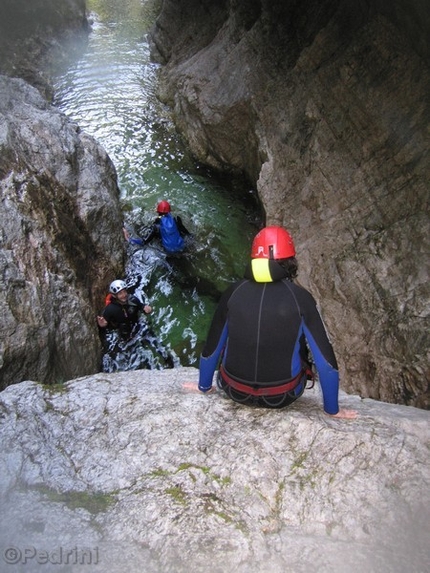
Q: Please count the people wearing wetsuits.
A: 3